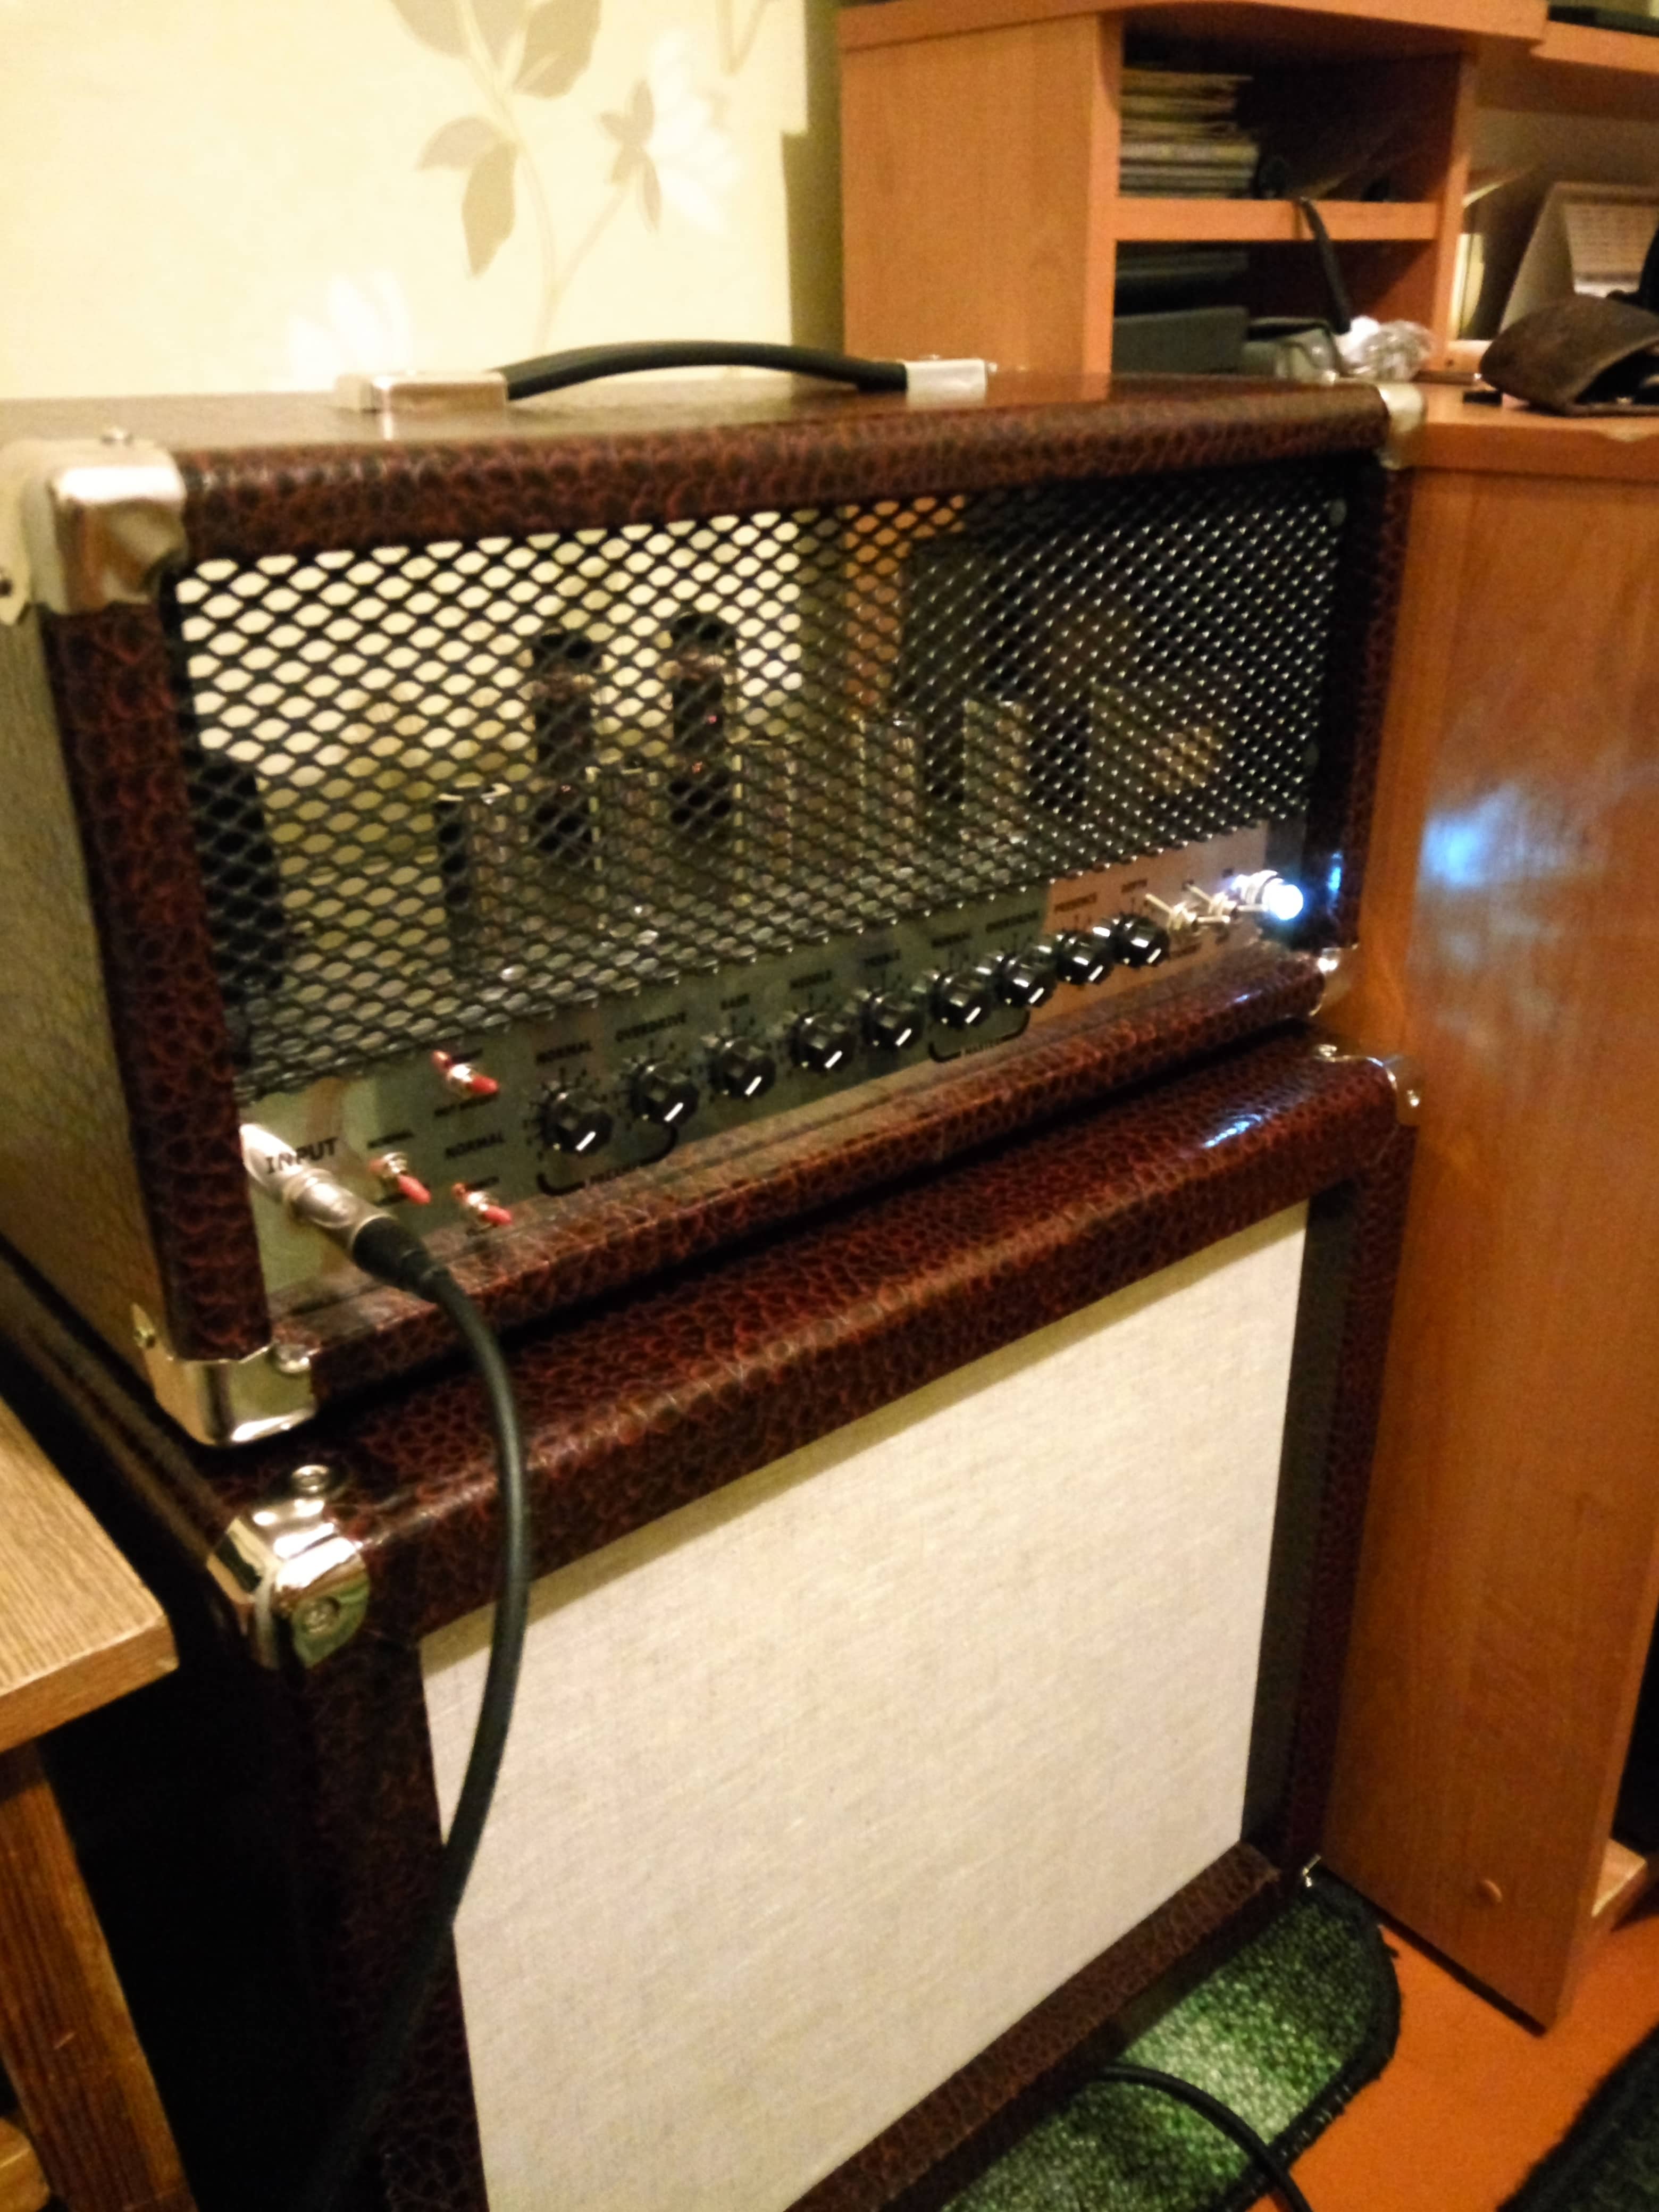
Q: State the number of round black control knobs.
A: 9